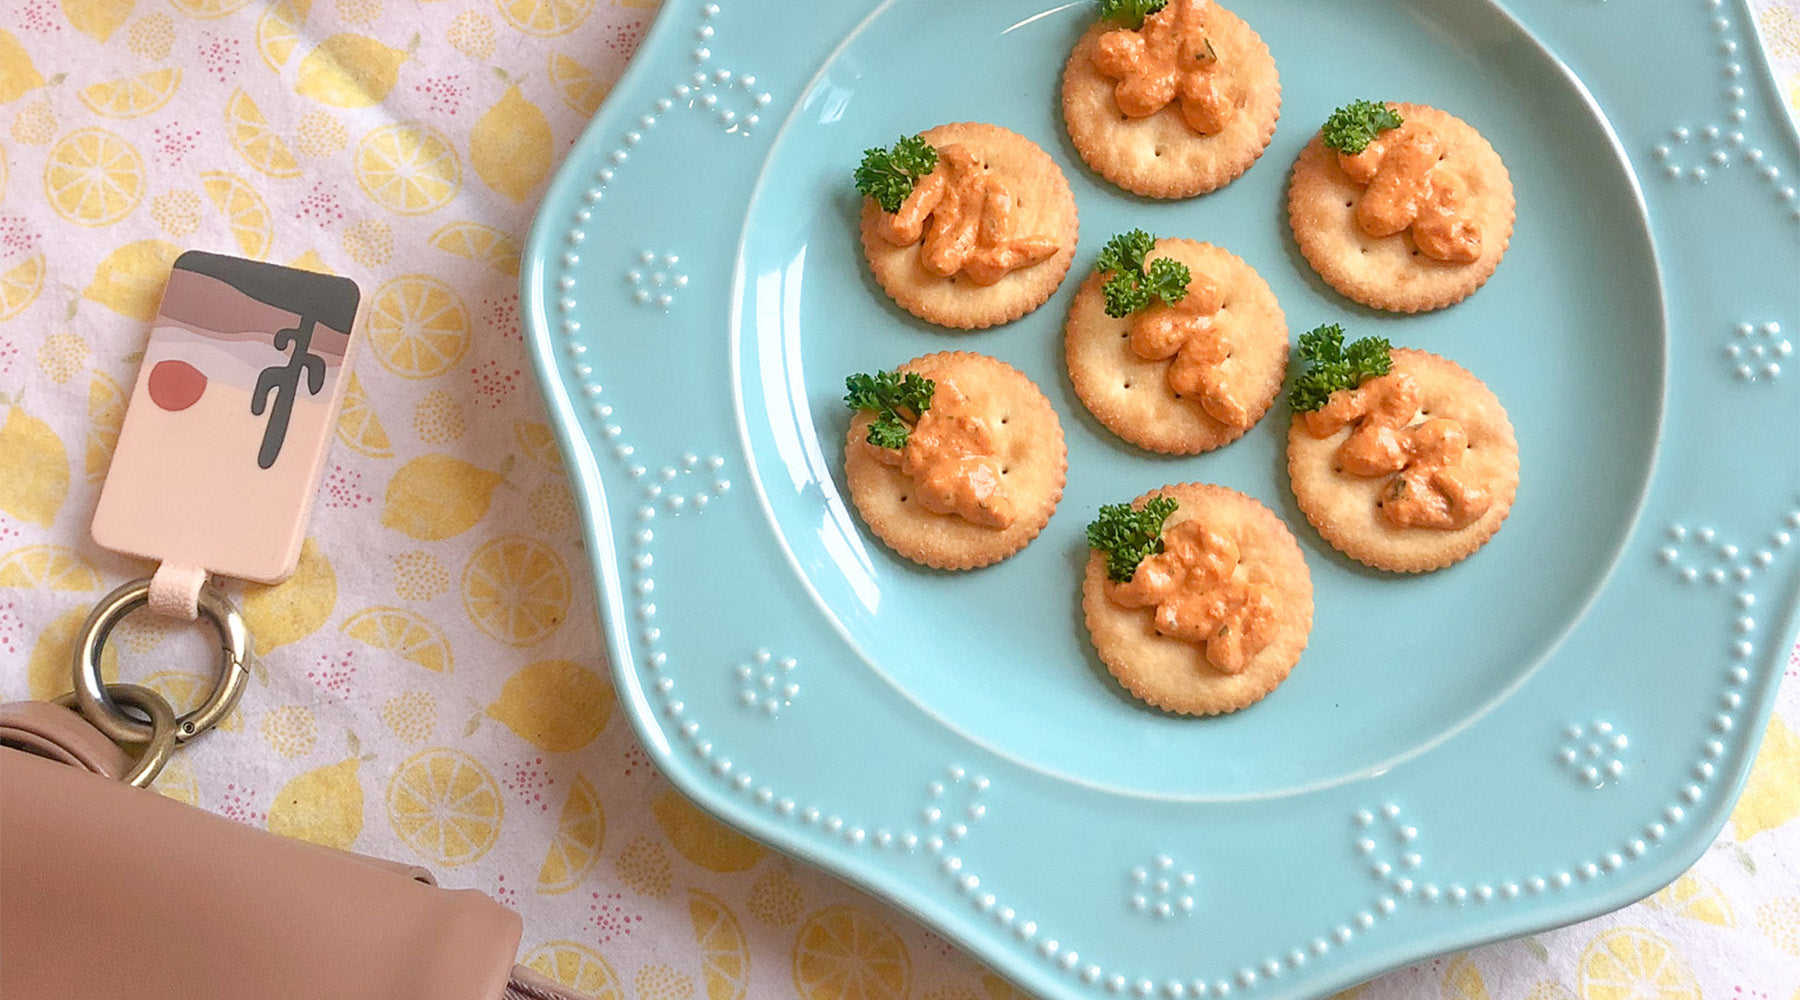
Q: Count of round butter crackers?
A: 7